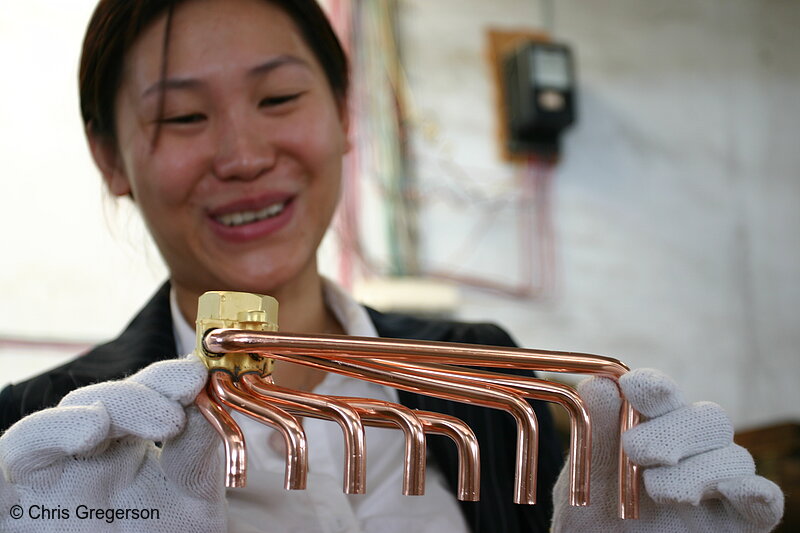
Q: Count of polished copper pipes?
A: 8